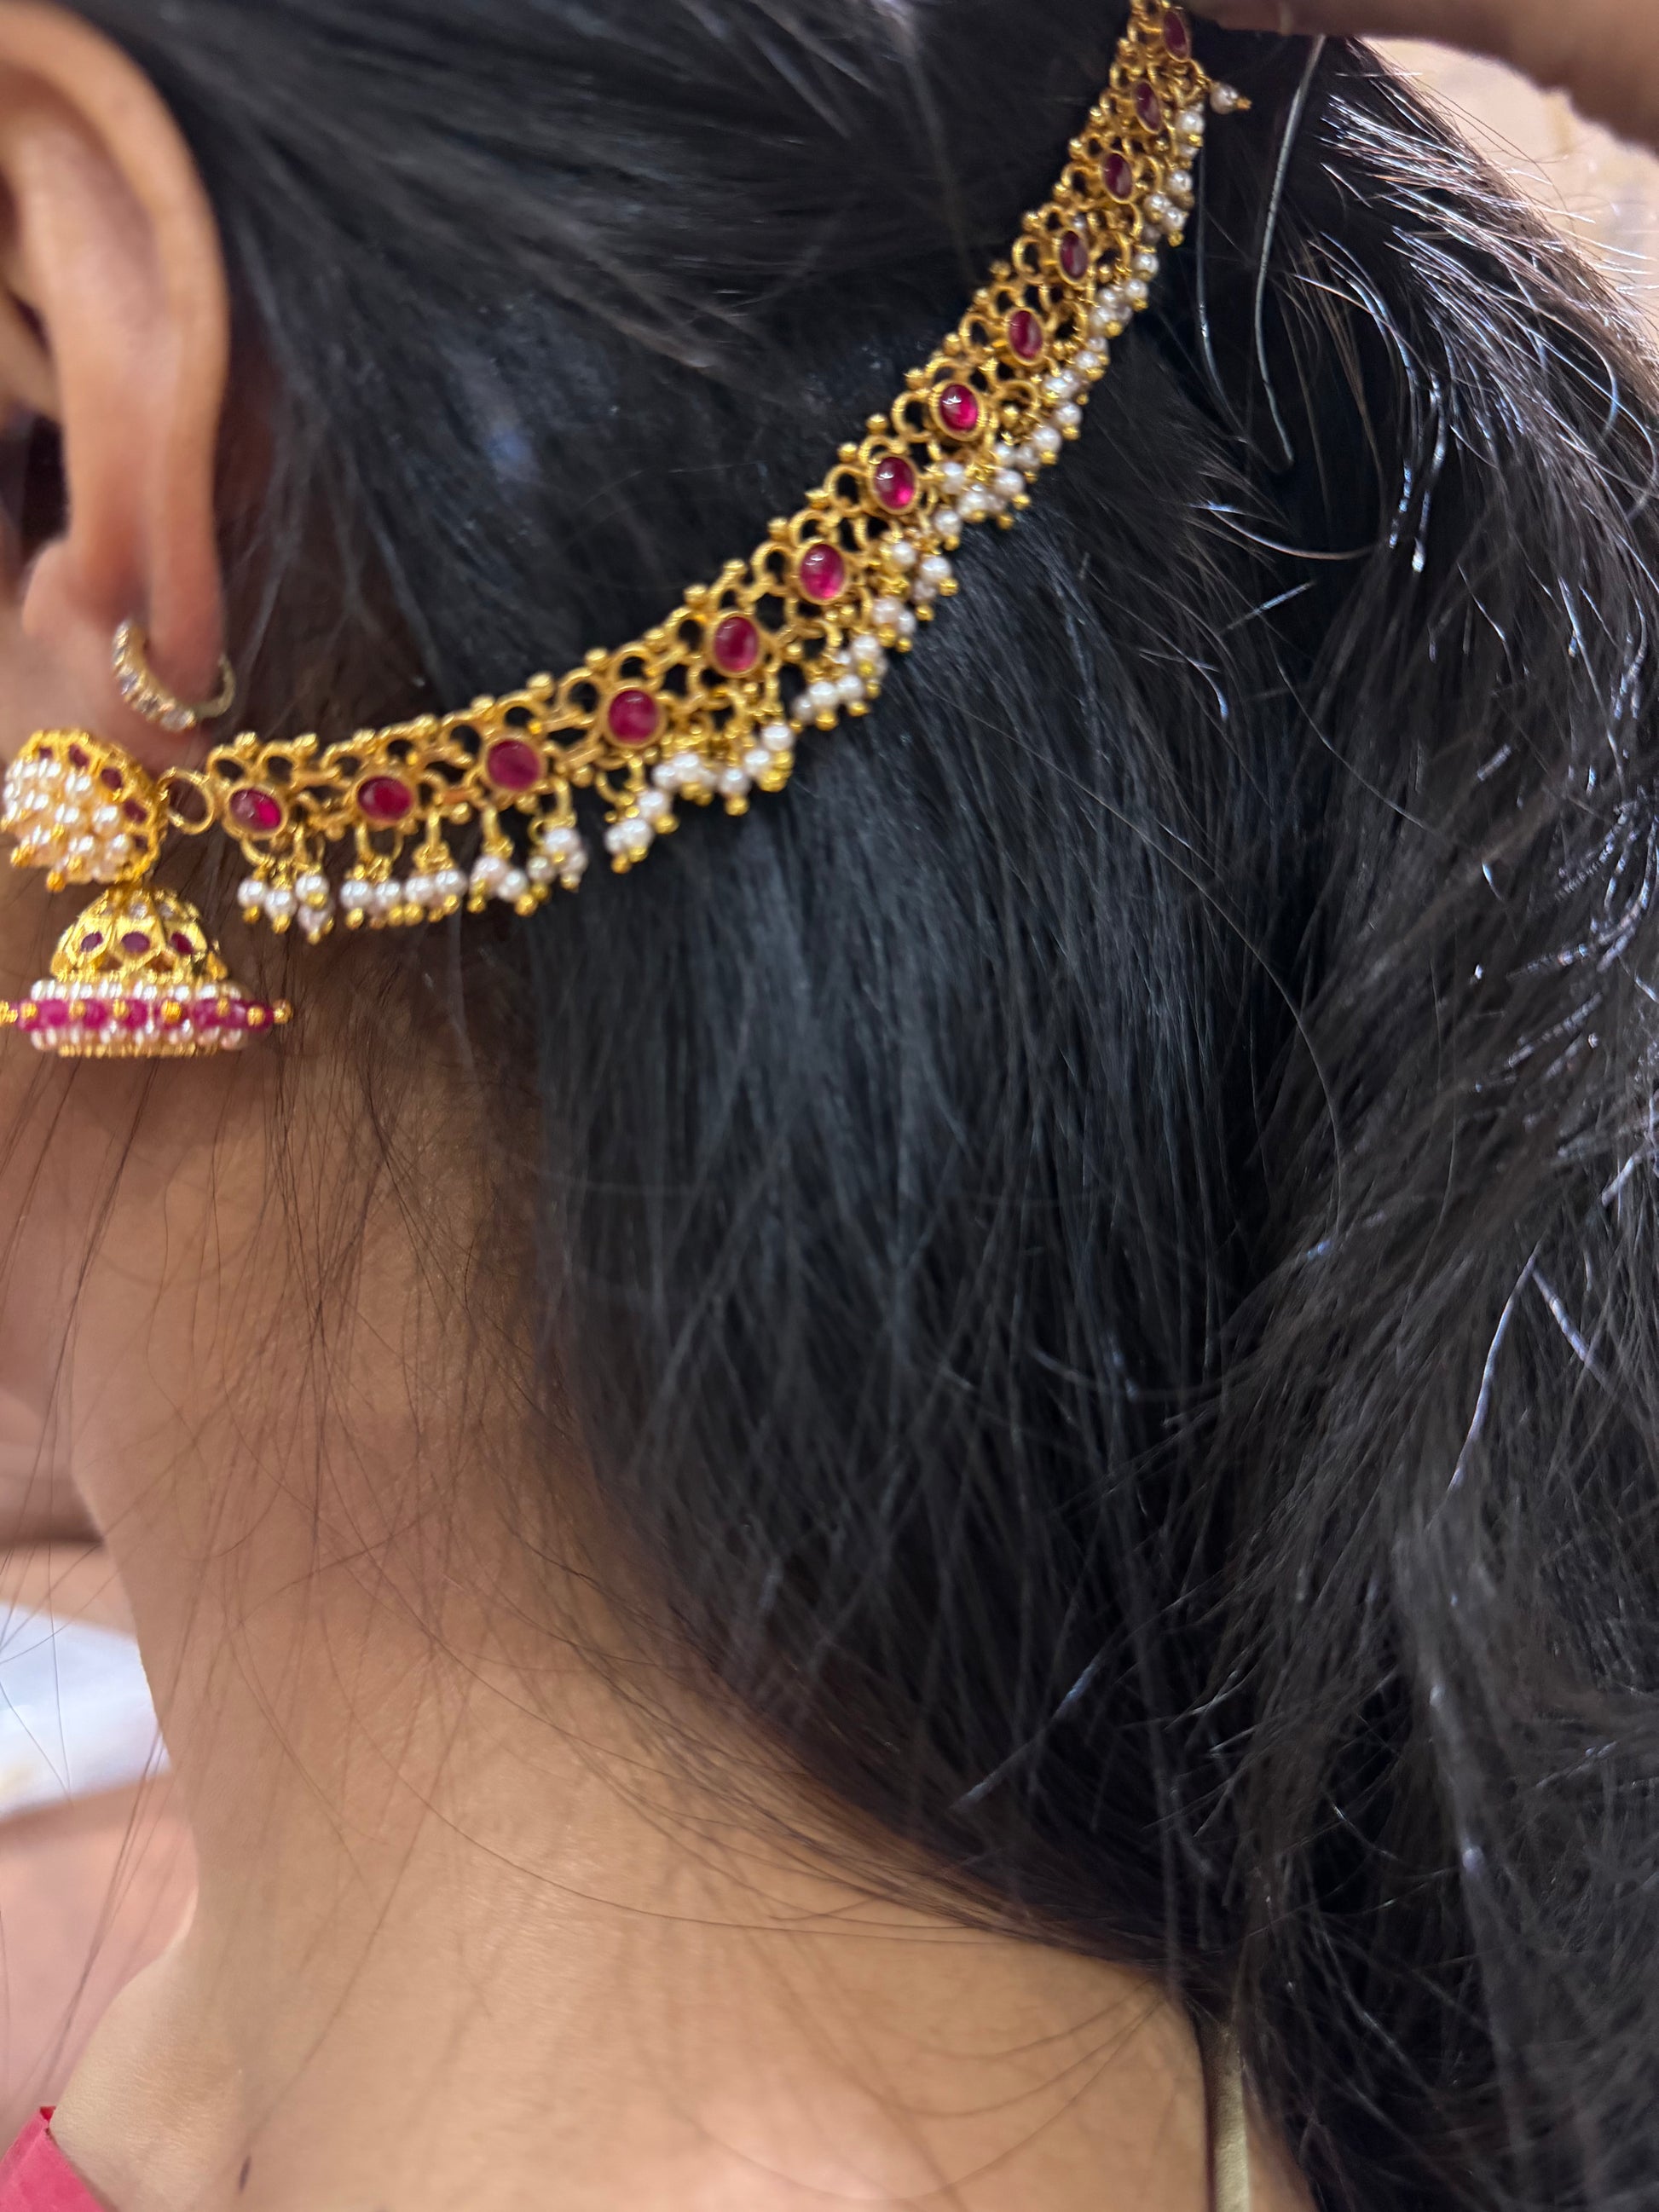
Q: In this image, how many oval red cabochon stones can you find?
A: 13